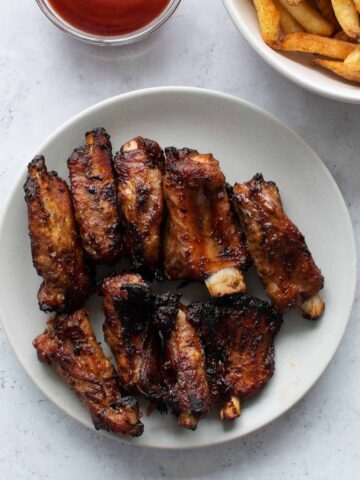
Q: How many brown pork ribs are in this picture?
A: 9